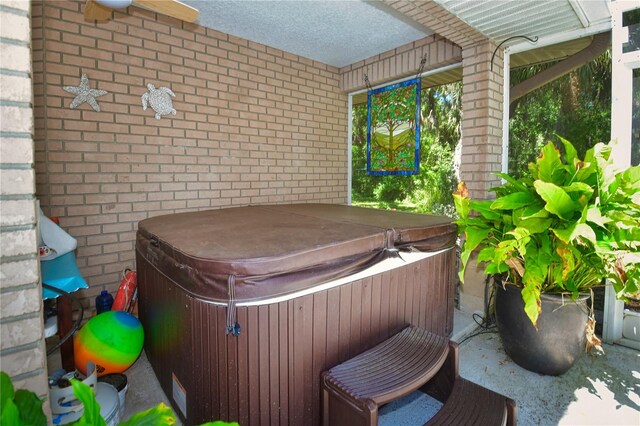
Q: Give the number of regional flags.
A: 0